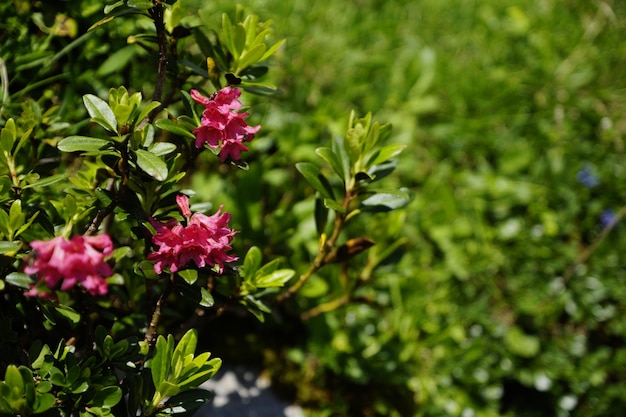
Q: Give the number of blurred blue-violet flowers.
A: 2